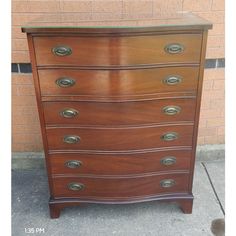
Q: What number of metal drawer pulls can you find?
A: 12